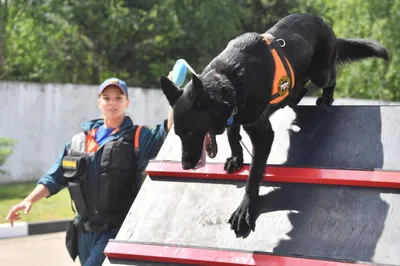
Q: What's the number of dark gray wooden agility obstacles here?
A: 1